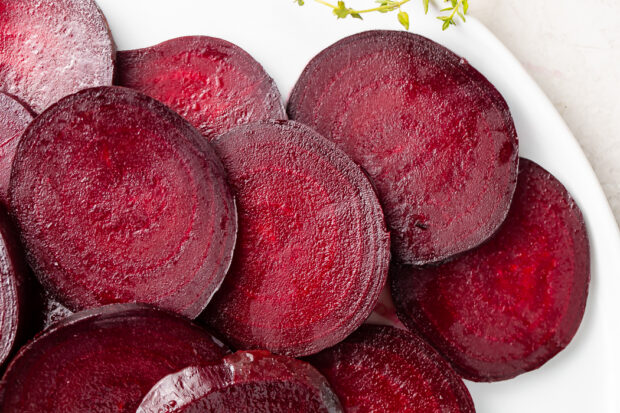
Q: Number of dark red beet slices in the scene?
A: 11